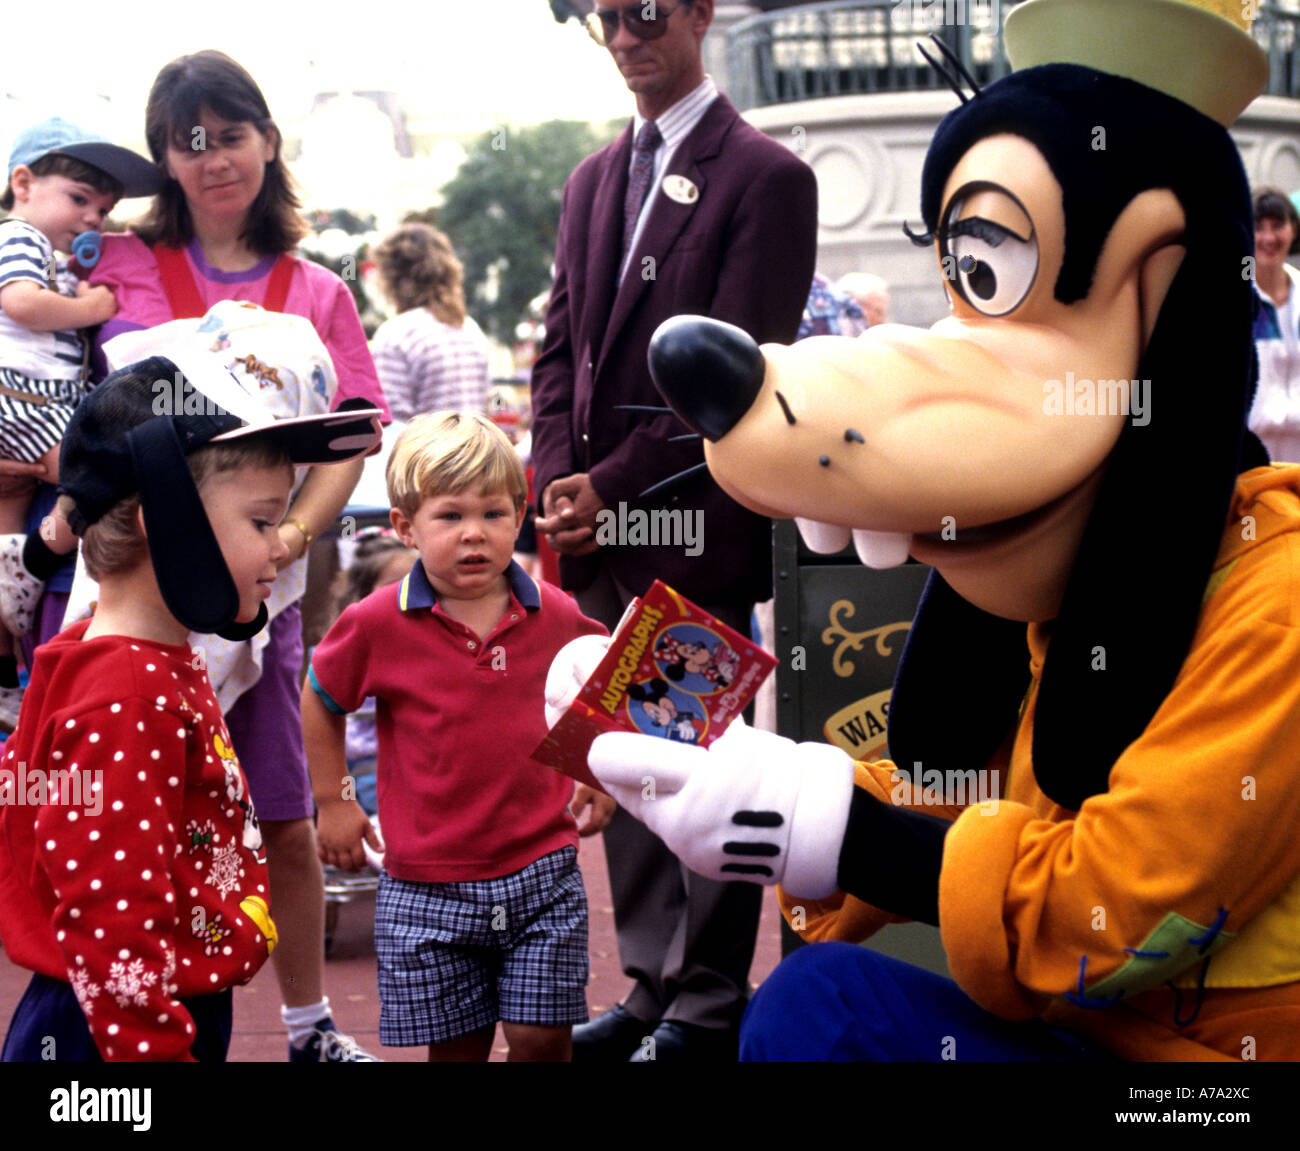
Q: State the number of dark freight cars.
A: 0